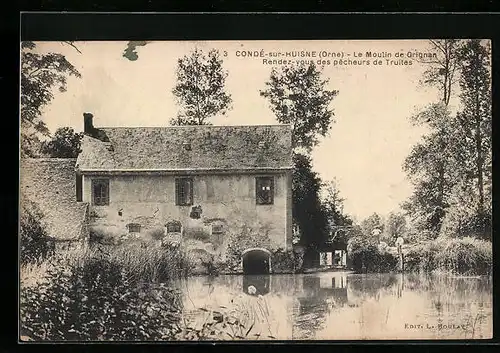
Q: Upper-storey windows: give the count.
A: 3